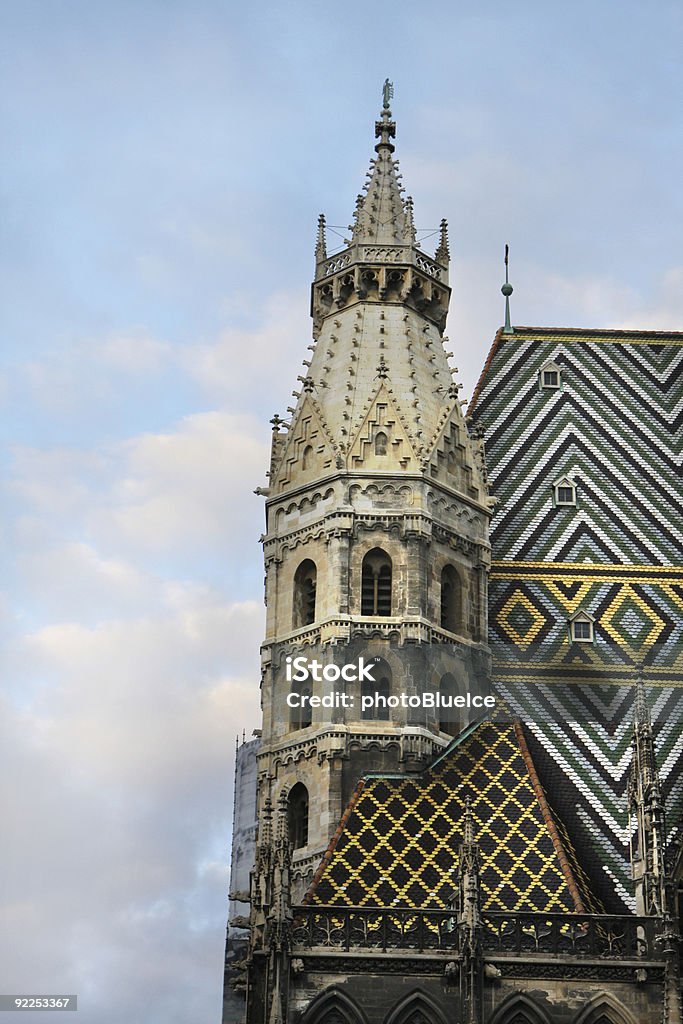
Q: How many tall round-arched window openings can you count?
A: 7